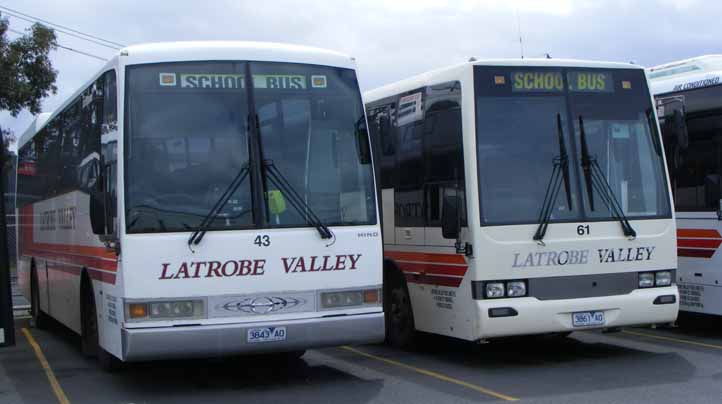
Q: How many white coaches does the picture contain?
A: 3